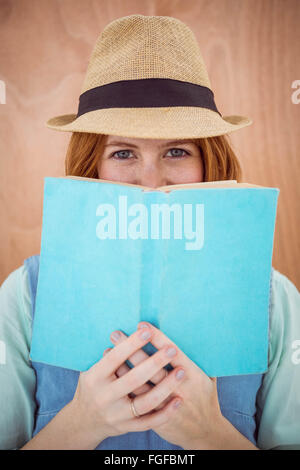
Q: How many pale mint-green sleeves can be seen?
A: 2